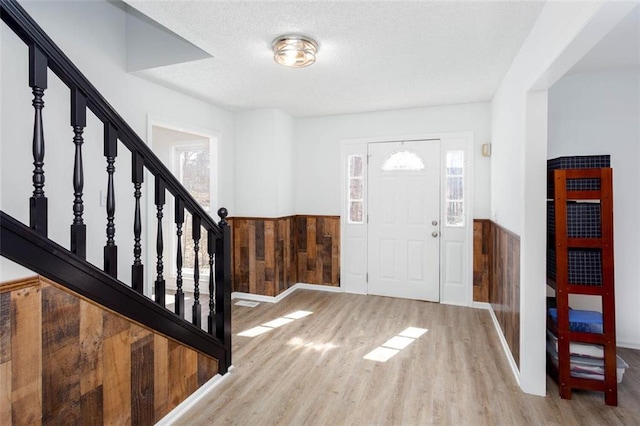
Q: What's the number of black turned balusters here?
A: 8